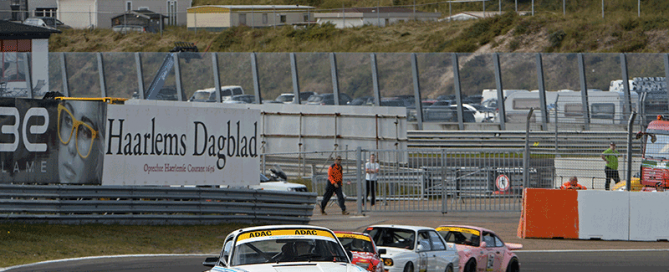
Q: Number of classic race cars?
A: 4